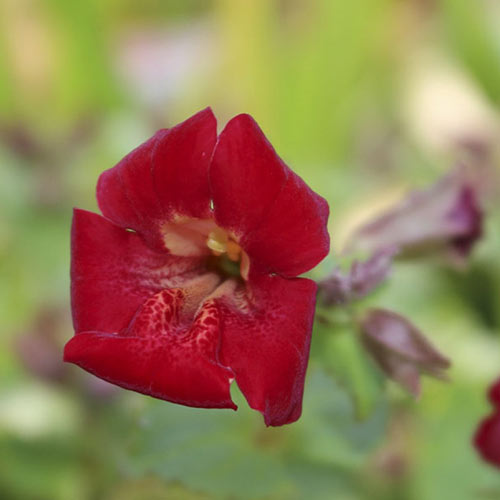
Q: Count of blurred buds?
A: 3